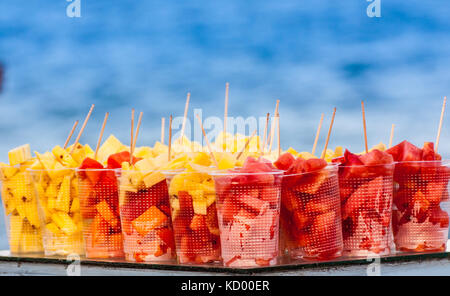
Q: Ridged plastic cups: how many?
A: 9